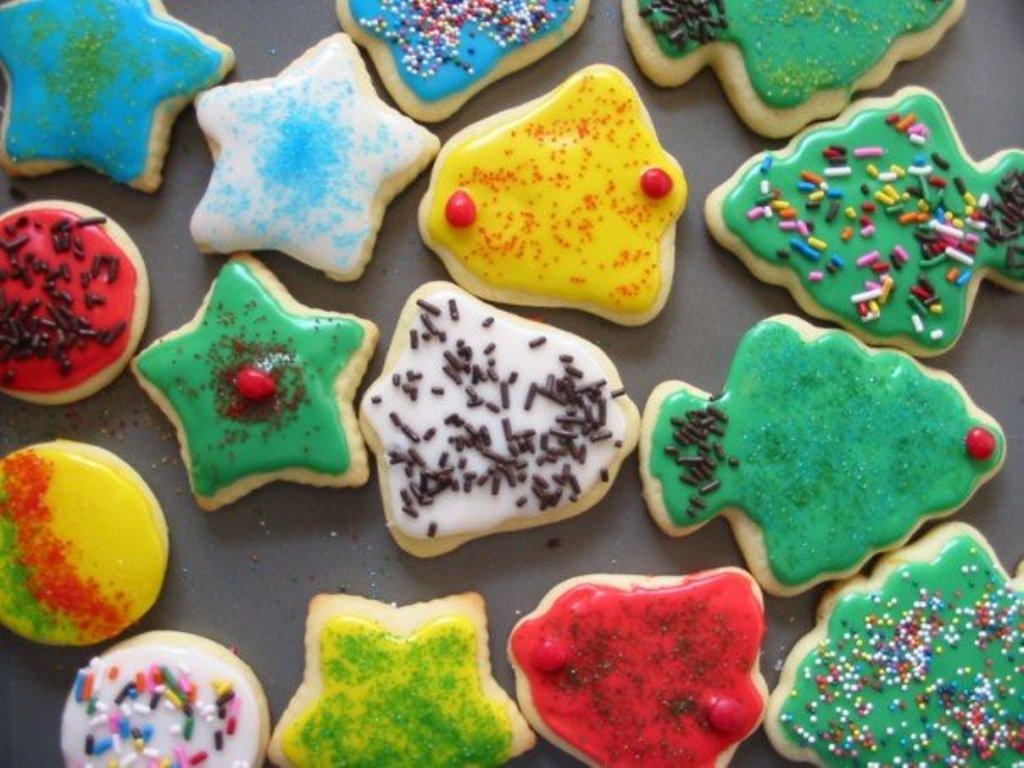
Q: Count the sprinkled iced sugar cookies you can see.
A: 15